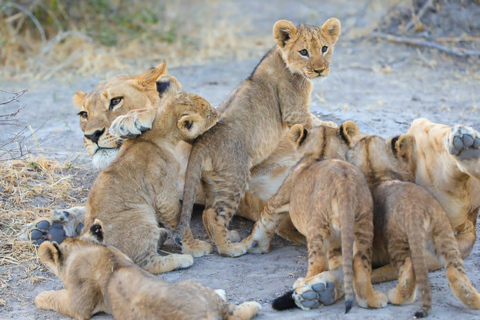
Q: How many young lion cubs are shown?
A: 5